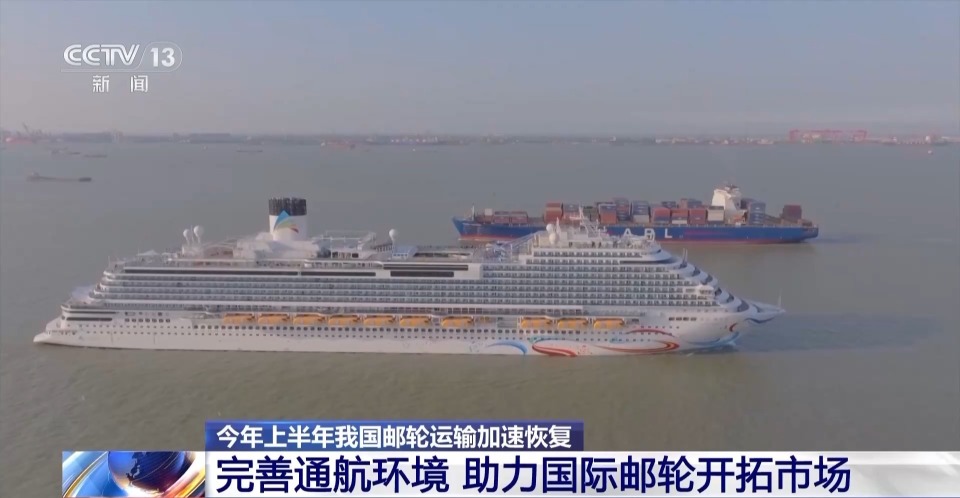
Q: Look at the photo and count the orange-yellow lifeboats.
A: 10